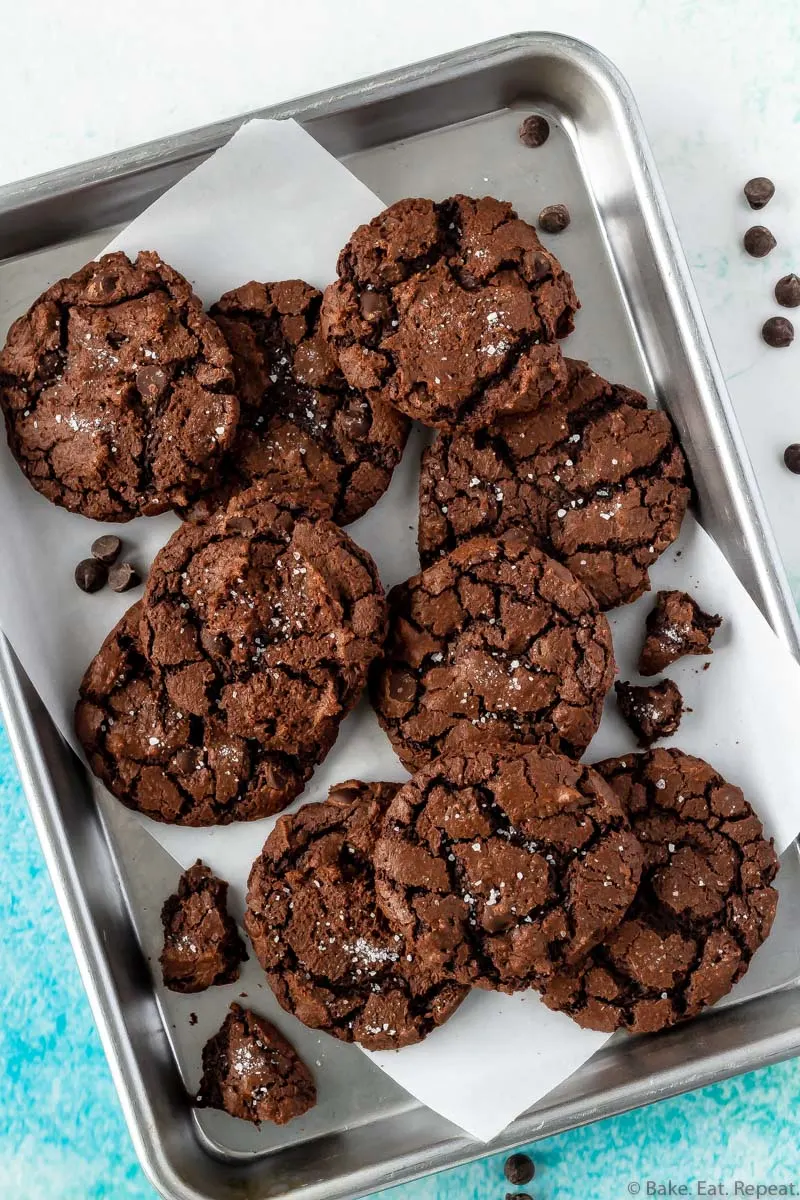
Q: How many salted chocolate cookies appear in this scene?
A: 10